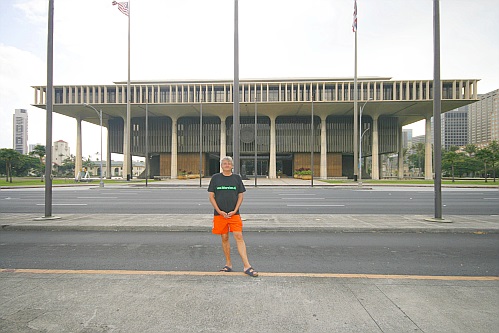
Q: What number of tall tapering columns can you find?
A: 8